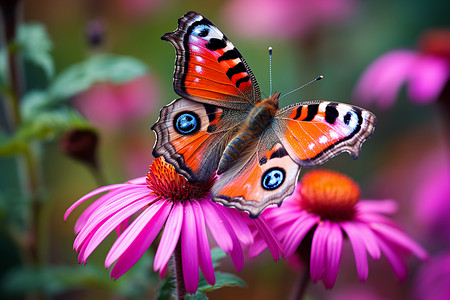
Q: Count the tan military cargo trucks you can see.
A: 0